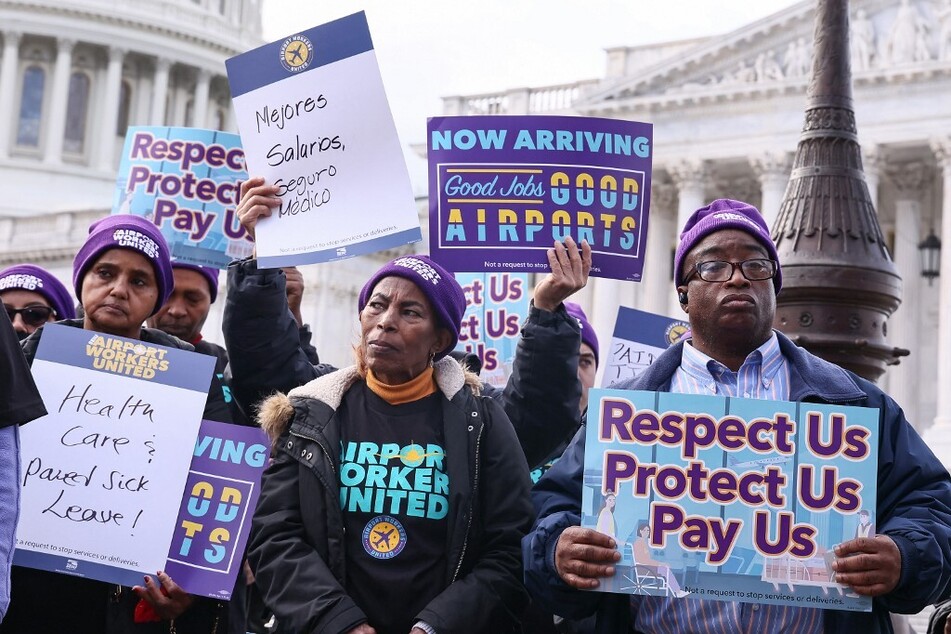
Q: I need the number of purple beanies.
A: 6